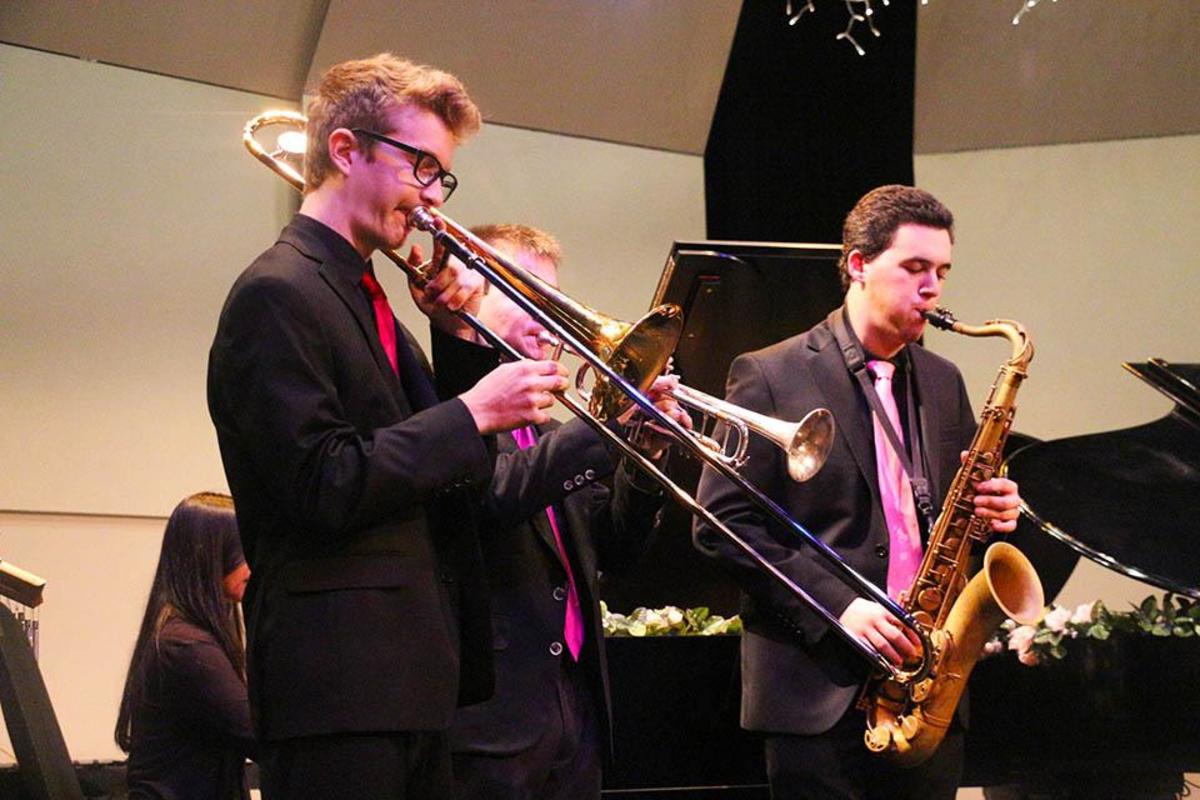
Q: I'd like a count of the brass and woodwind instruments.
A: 3